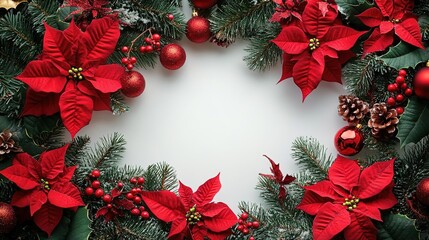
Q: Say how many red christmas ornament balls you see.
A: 8